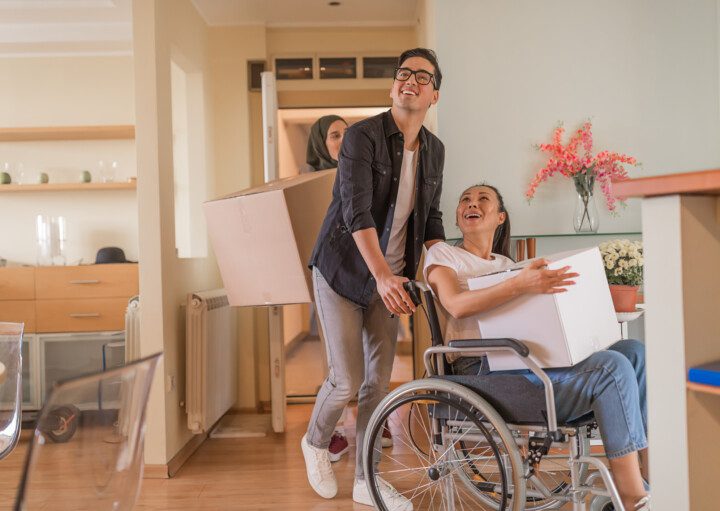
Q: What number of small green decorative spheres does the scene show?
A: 3